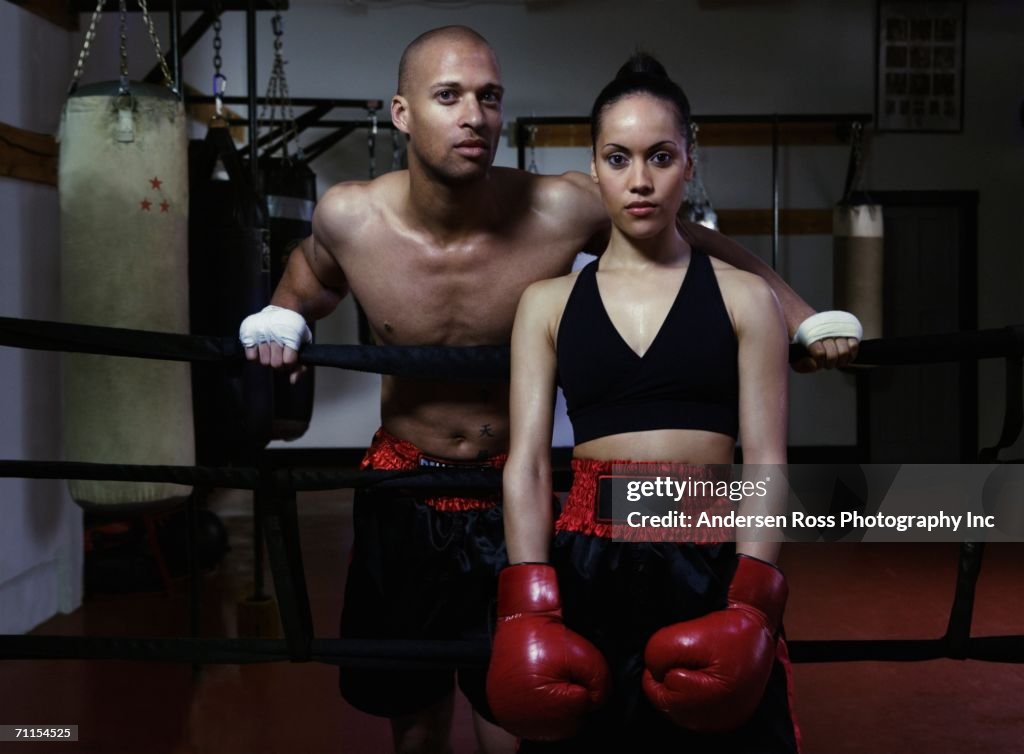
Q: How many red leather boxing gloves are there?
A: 2